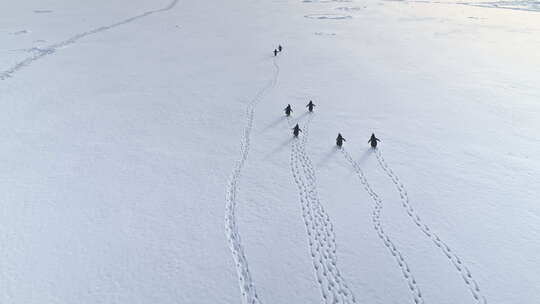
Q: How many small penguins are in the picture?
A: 7